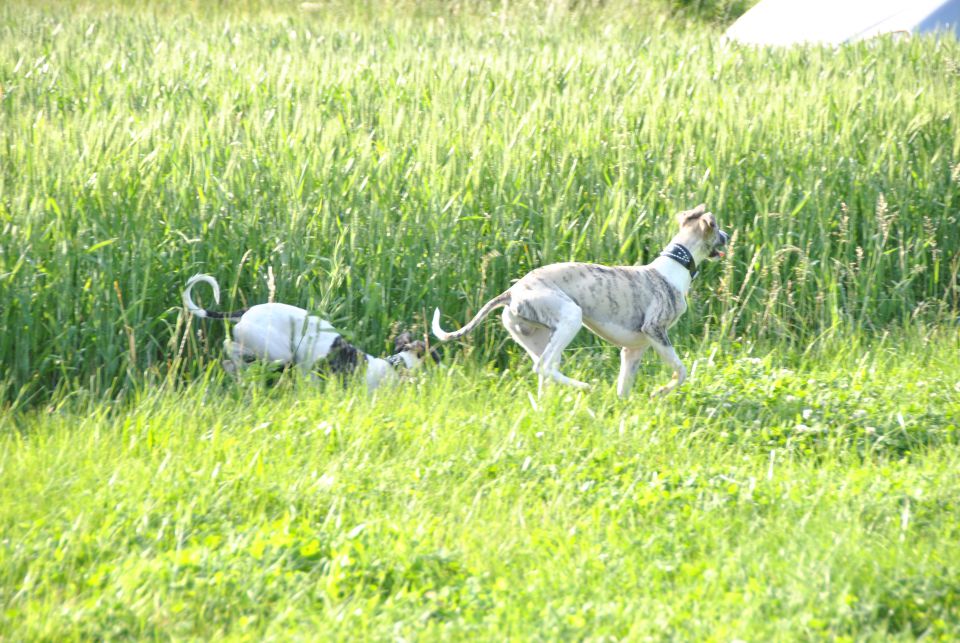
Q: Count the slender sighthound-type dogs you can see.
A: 2